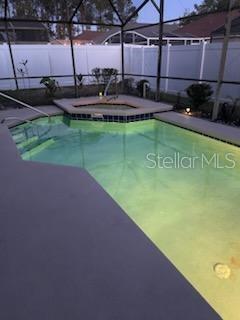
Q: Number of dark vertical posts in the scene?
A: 5